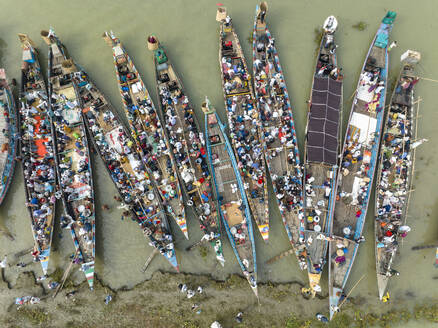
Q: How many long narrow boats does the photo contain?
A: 12